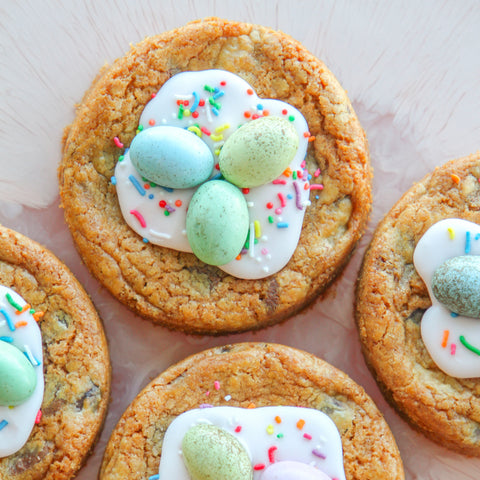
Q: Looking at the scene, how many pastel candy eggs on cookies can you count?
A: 7